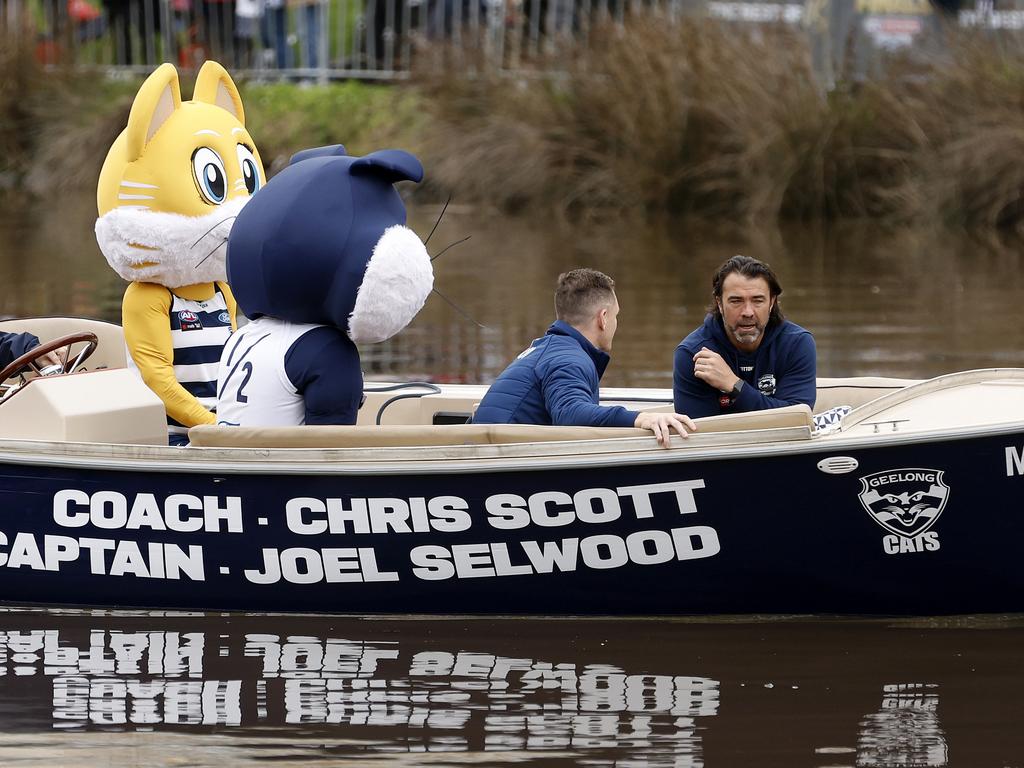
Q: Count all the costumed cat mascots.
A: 2